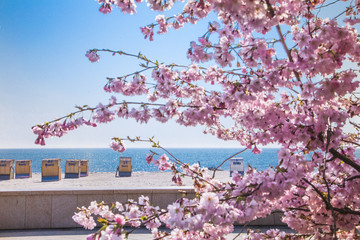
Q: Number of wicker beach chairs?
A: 7